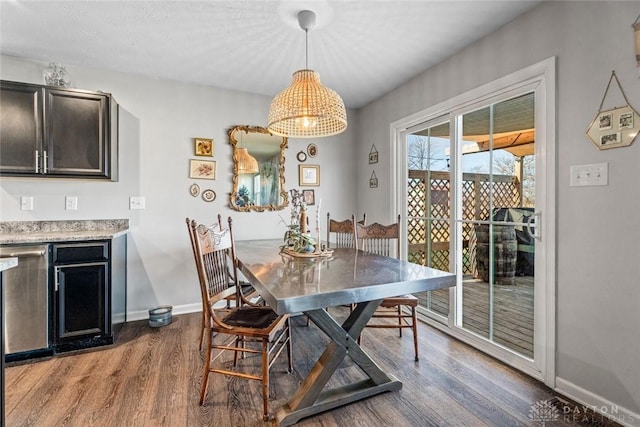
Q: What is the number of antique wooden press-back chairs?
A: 4